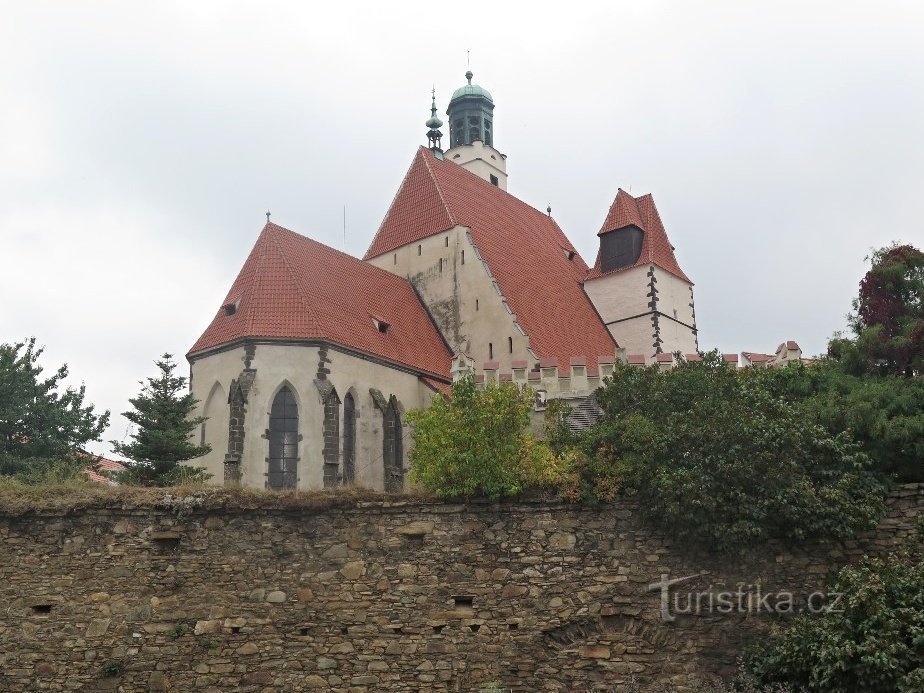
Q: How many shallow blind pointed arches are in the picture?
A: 1